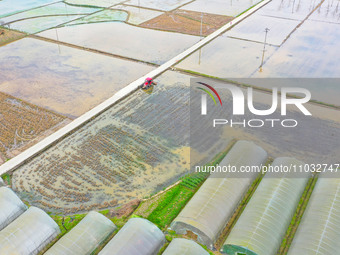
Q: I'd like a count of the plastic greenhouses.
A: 8